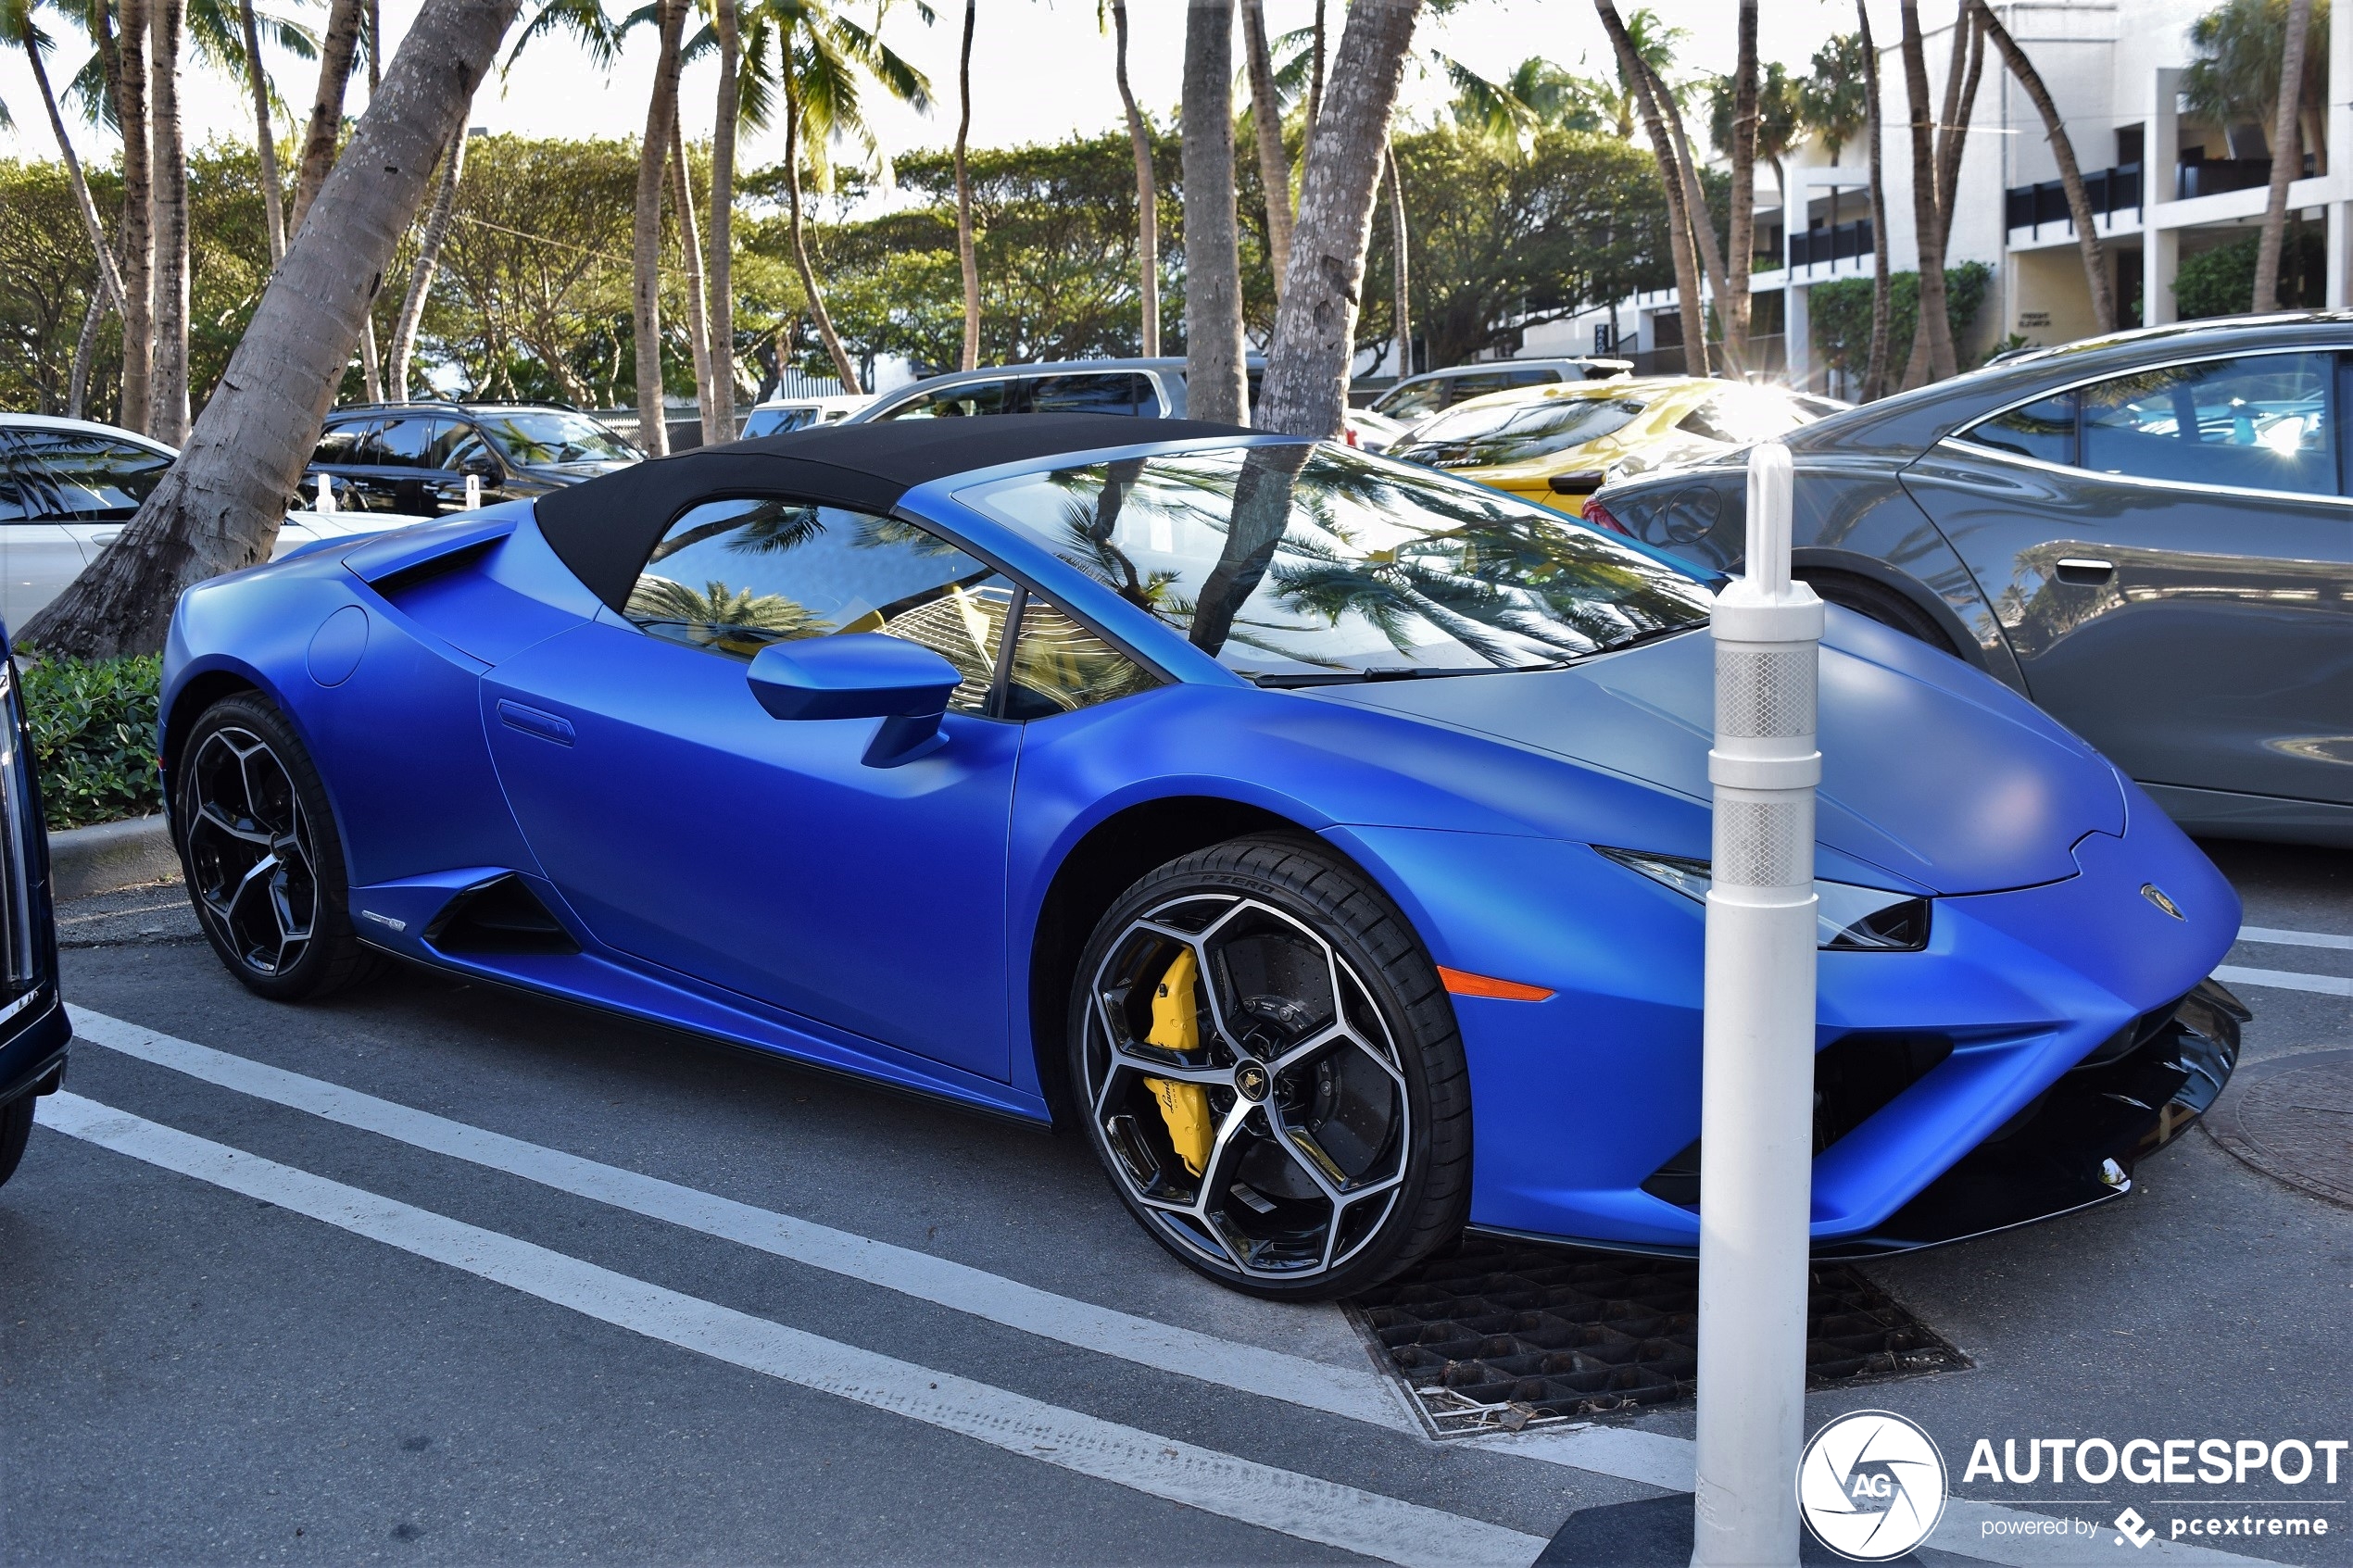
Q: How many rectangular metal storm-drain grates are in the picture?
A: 1